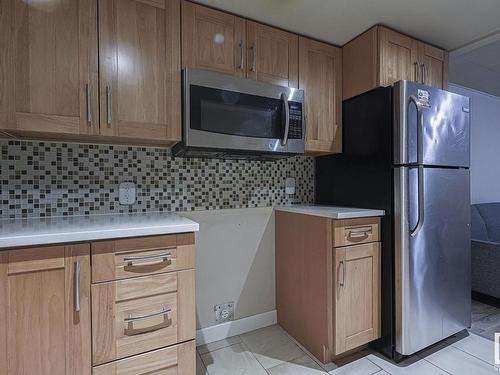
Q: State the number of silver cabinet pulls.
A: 11